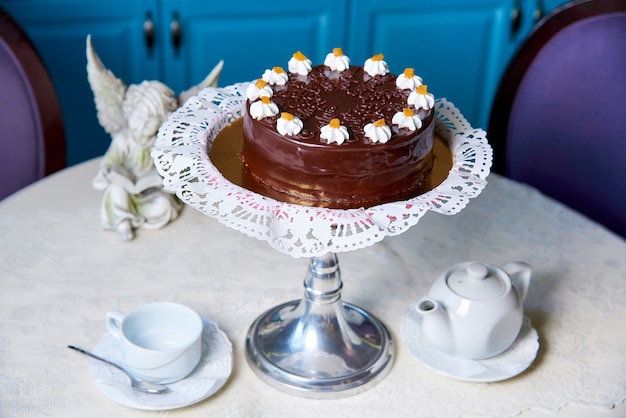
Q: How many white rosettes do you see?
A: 12